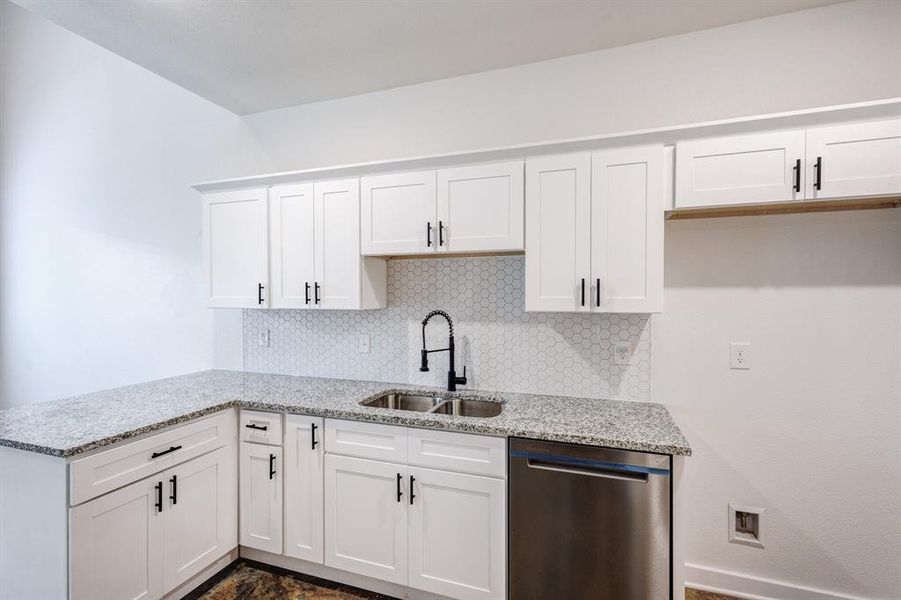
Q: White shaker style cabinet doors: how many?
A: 15